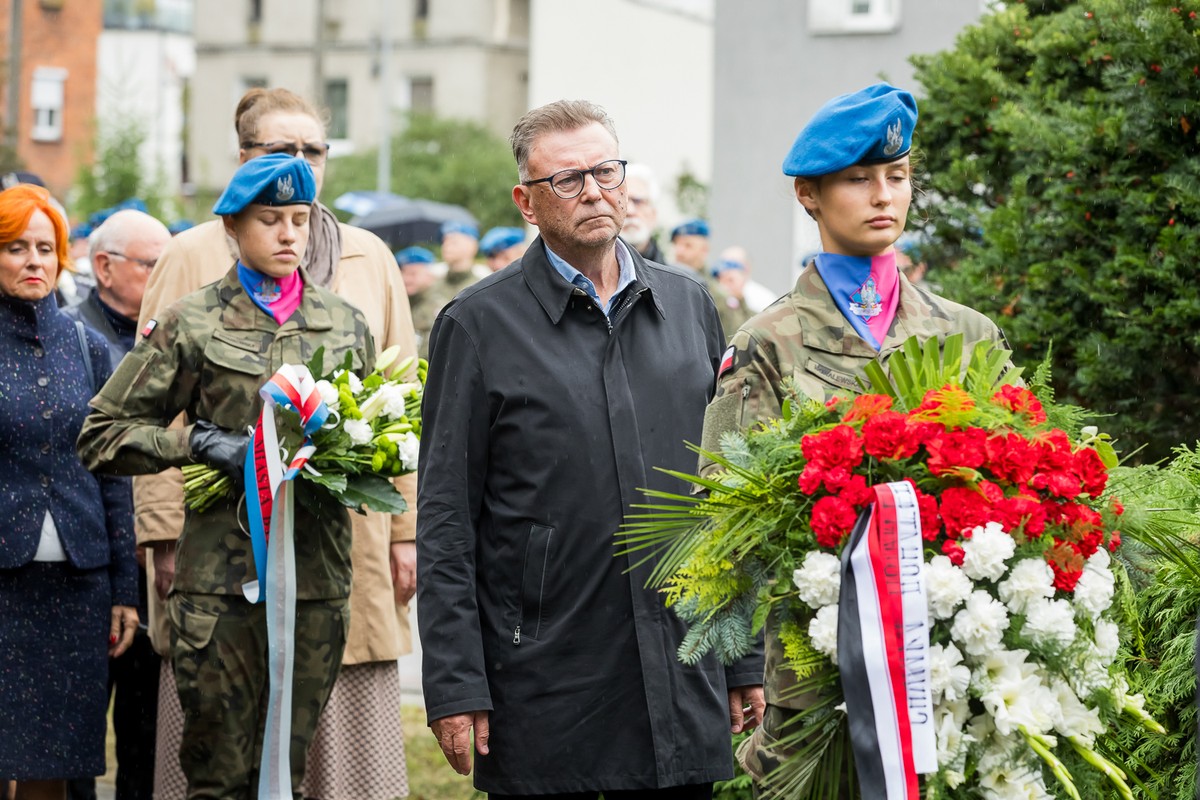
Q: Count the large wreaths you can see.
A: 1